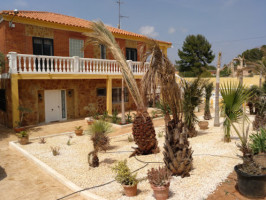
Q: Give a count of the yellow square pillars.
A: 2